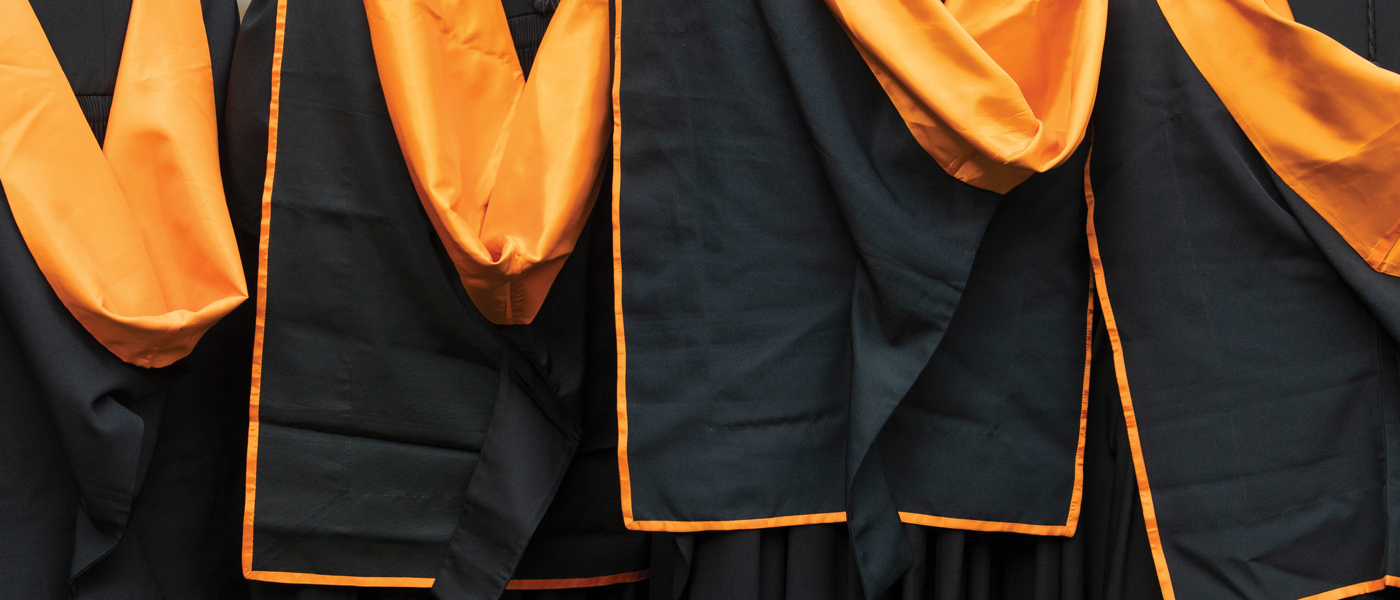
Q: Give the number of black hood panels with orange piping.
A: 3